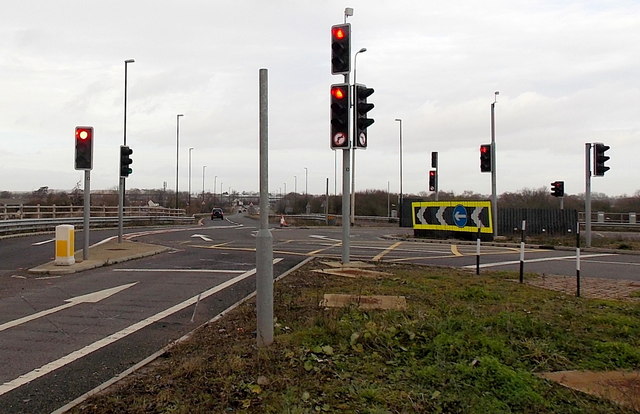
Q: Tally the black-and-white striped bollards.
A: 3